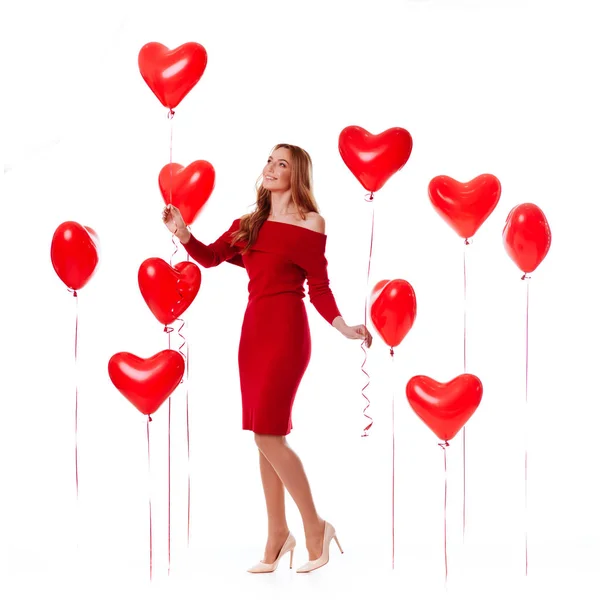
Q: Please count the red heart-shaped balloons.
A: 10